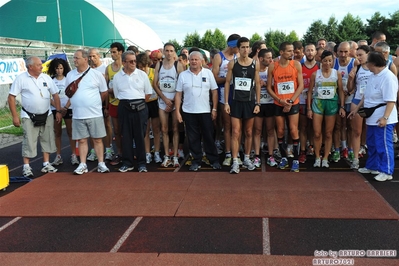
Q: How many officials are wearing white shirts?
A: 5